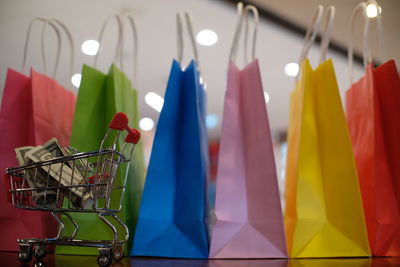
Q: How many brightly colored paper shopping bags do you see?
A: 6